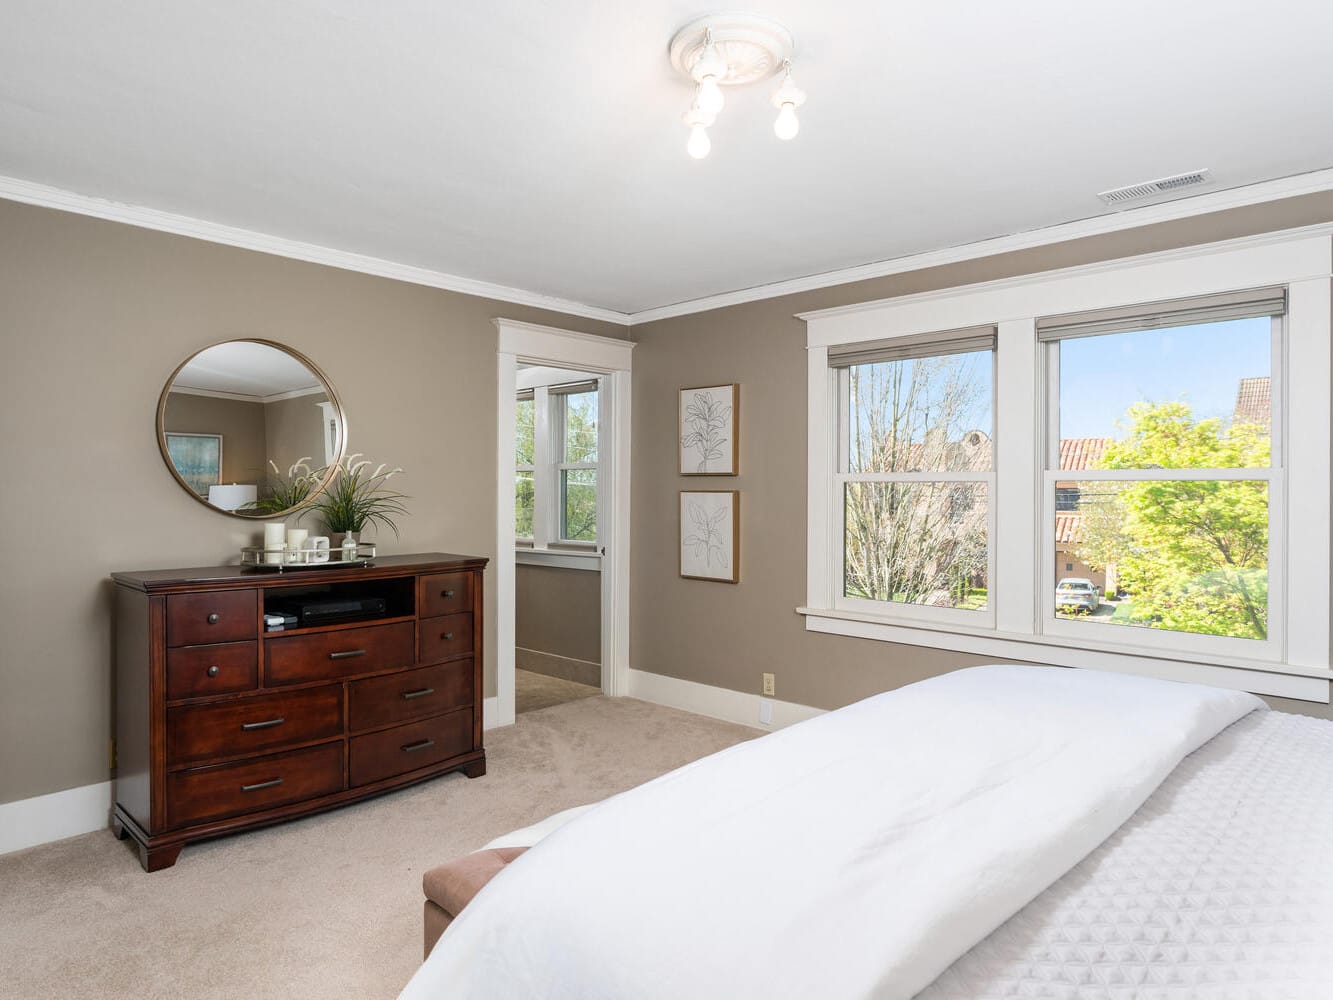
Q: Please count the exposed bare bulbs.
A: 3